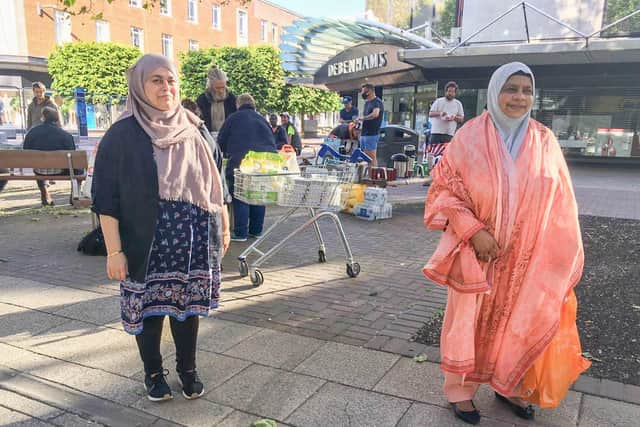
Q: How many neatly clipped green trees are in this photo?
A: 3